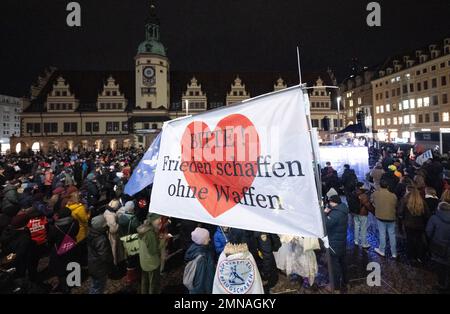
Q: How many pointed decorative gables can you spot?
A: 6